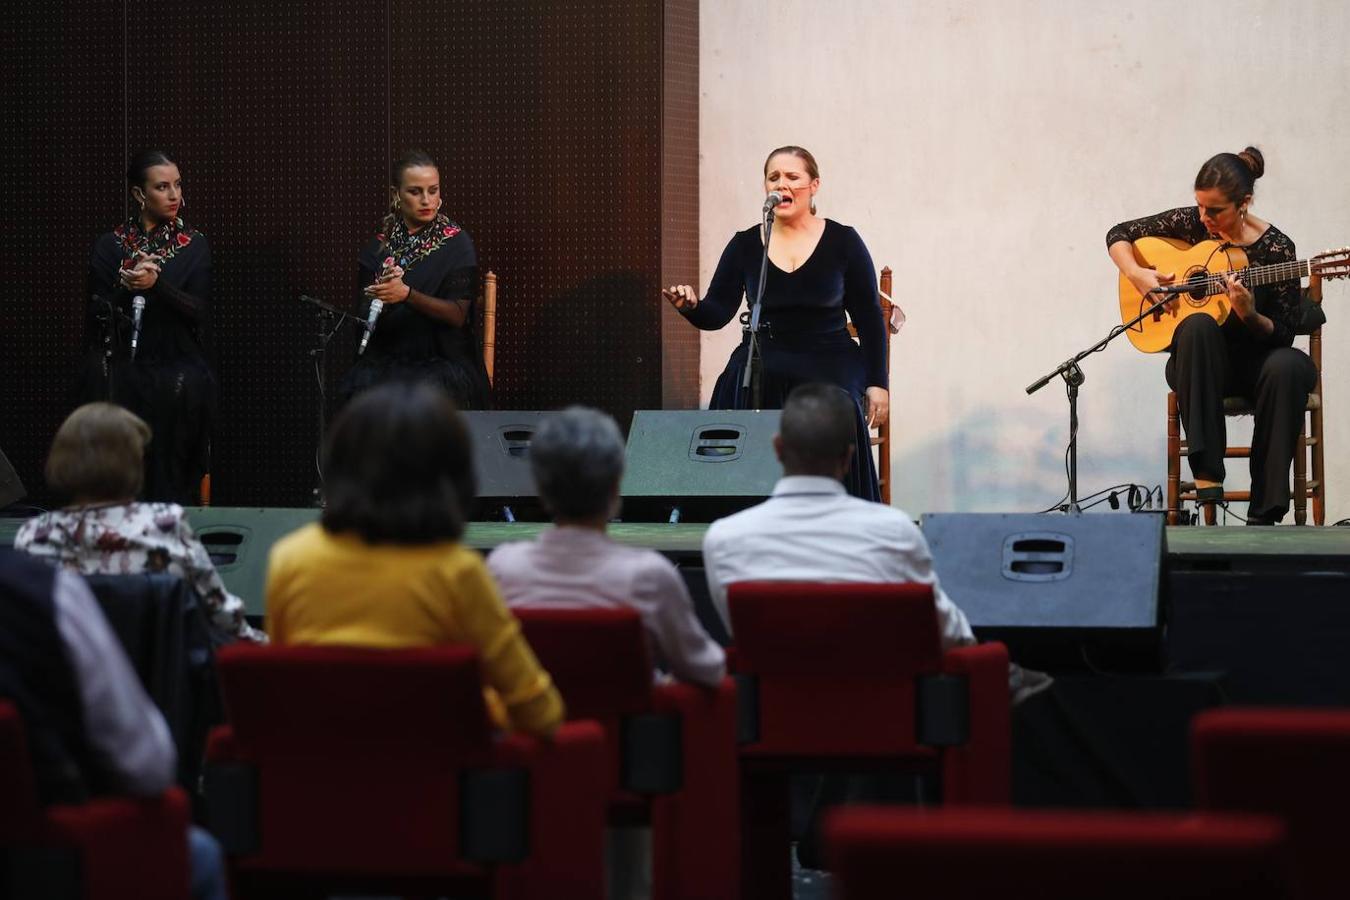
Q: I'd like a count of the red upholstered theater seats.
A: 6